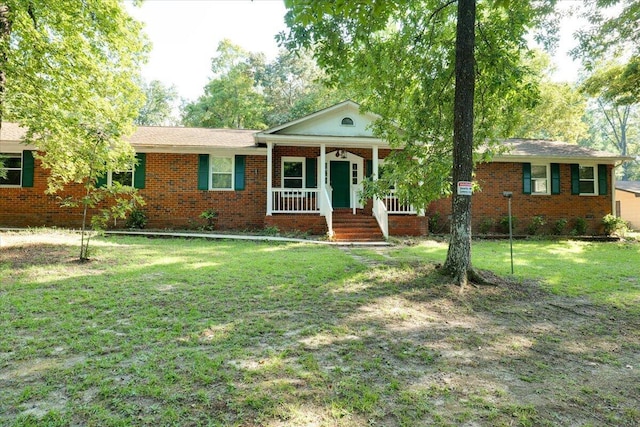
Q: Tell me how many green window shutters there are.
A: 11